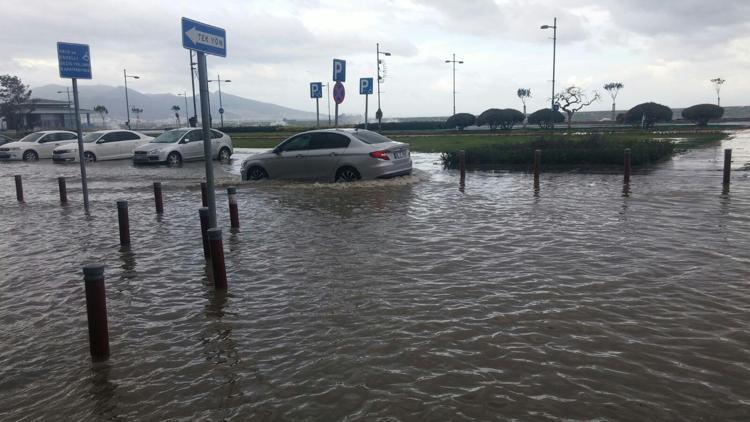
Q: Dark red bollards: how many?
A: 13